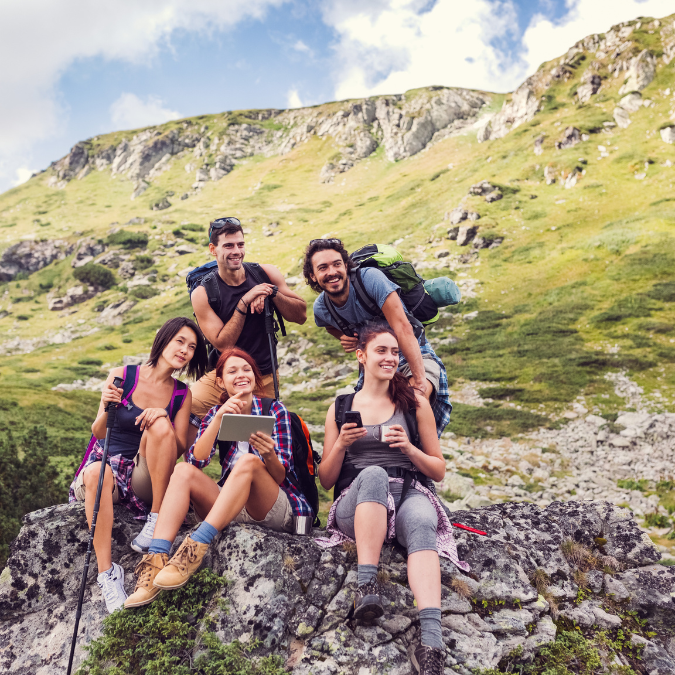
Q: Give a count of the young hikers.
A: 5